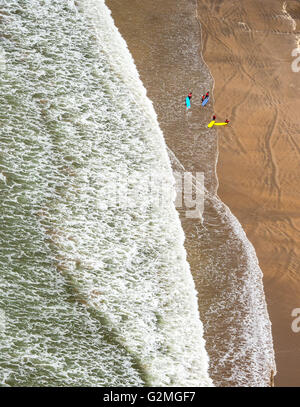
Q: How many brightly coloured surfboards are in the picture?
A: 4